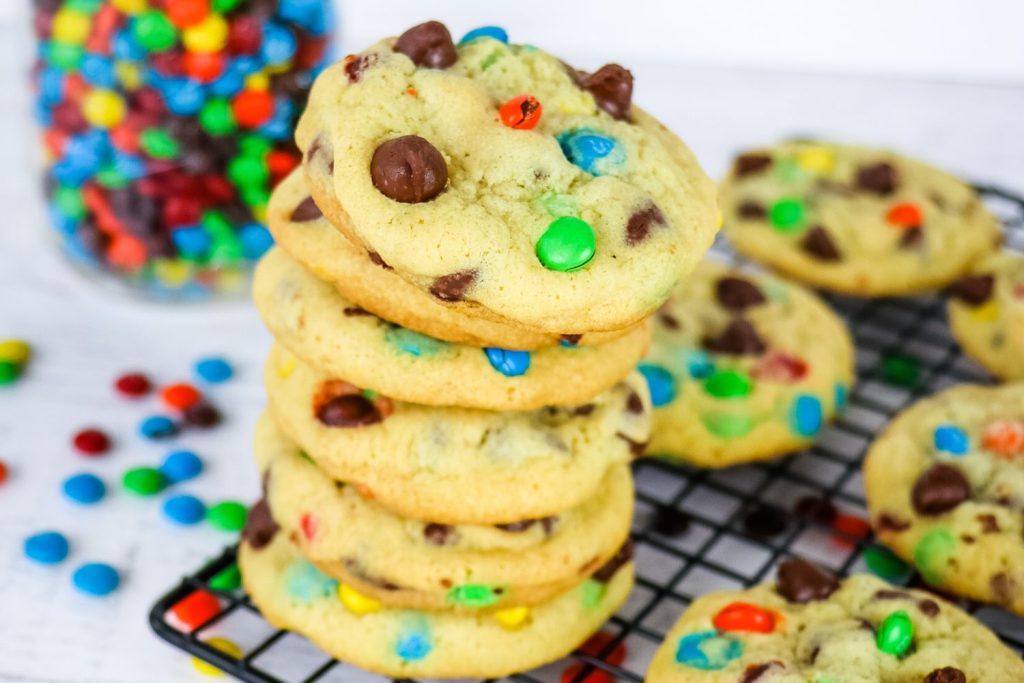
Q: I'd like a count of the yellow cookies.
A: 11